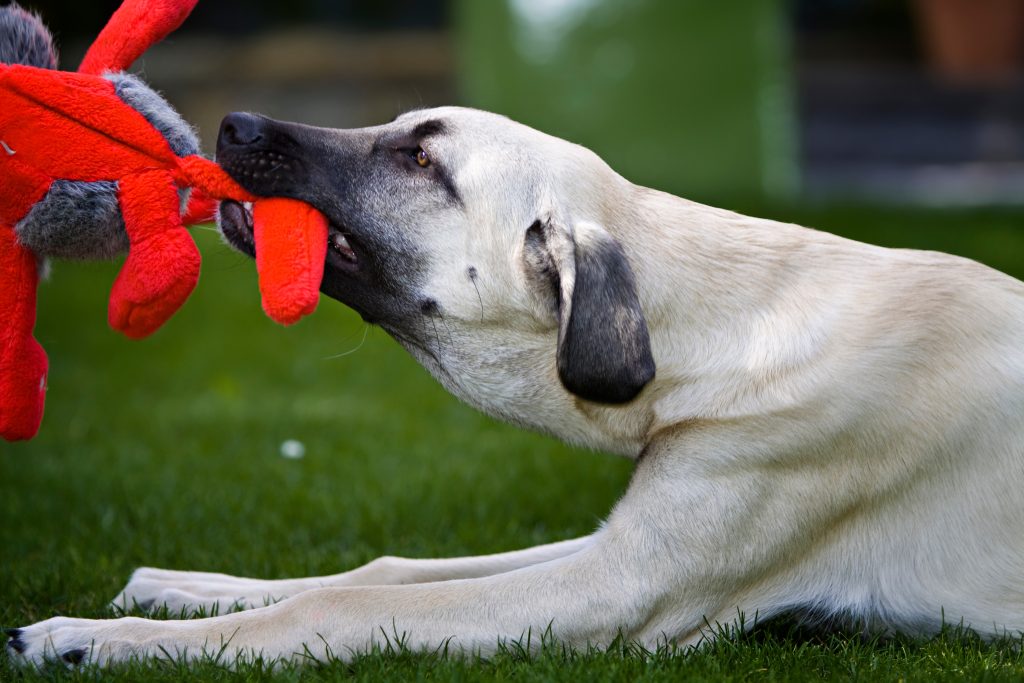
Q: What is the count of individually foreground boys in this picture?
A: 0